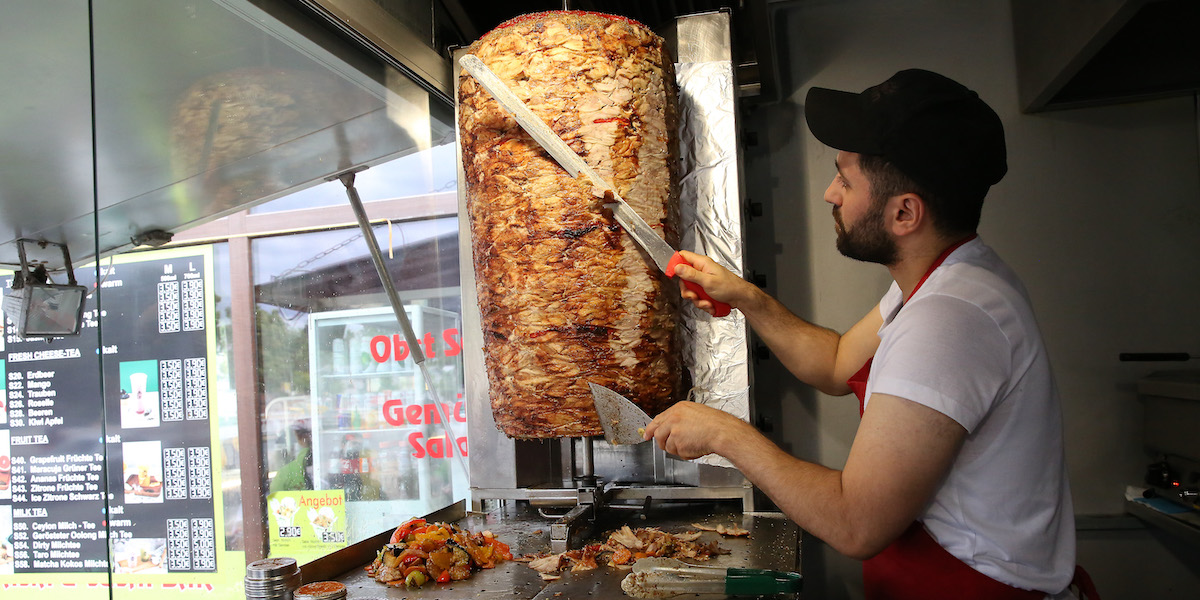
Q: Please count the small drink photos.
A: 3